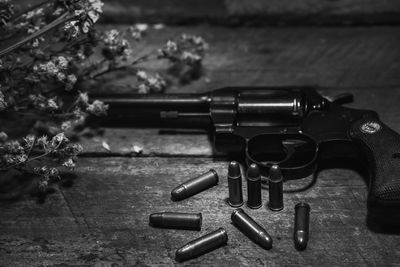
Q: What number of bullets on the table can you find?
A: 8